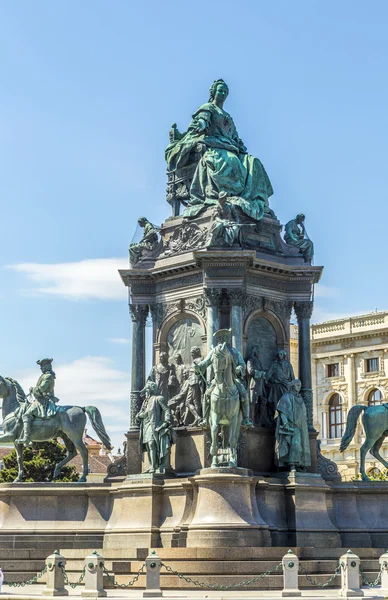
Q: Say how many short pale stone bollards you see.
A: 6